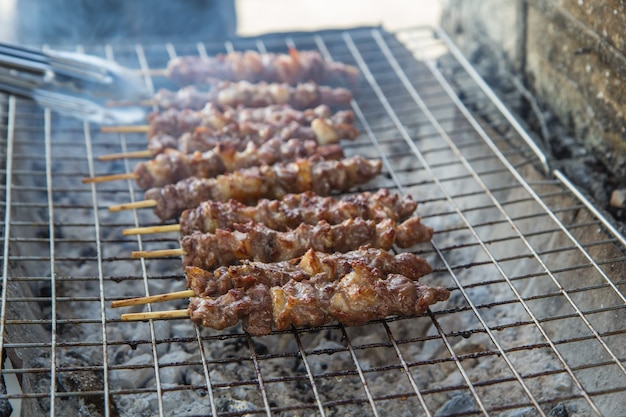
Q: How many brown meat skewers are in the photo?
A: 10